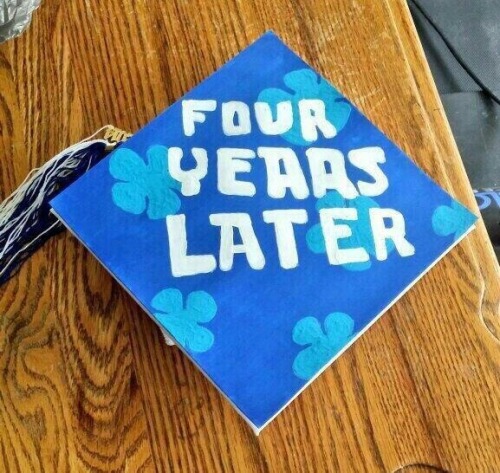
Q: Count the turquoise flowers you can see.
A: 6